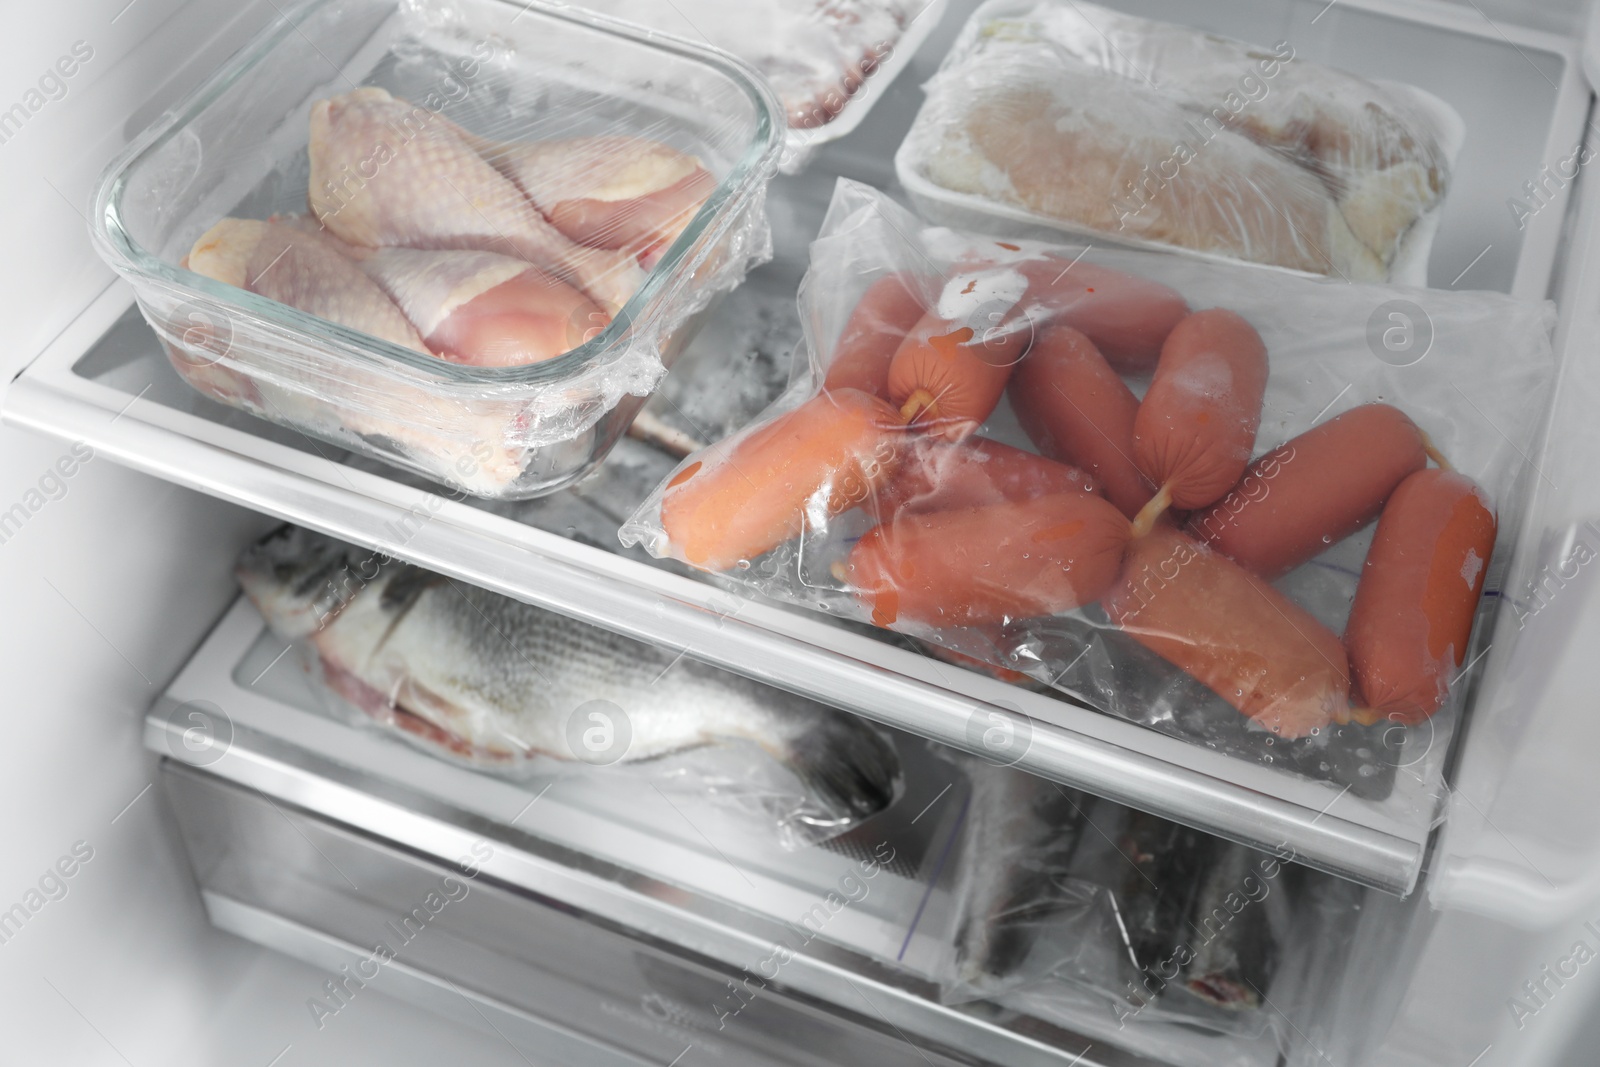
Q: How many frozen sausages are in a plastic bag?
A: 11